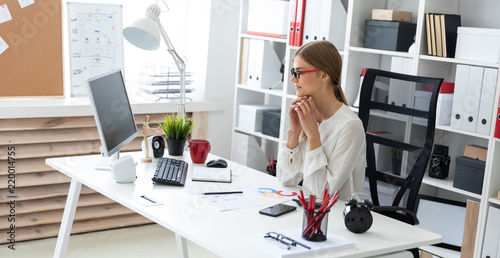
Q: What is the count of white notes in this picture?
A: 3